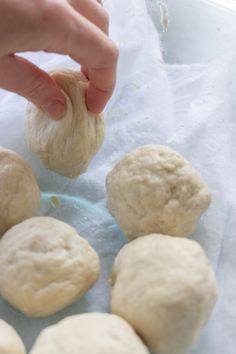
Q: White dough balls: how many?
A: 7